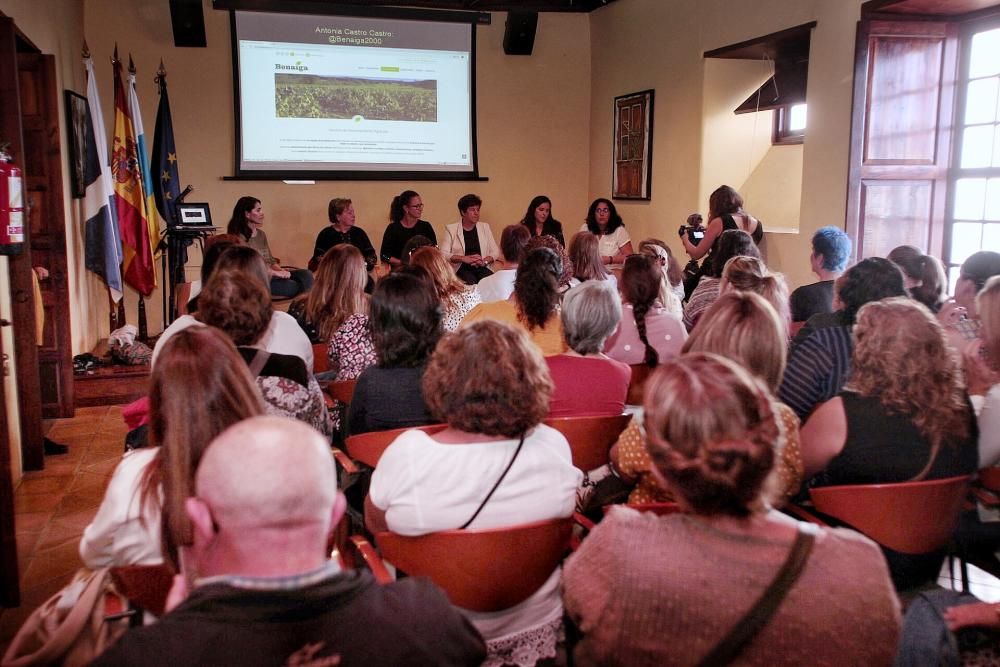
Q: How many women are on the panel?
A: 6